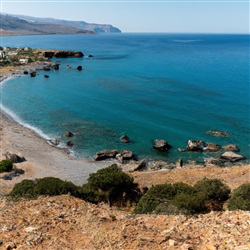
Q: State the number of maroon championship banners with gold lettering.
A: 0